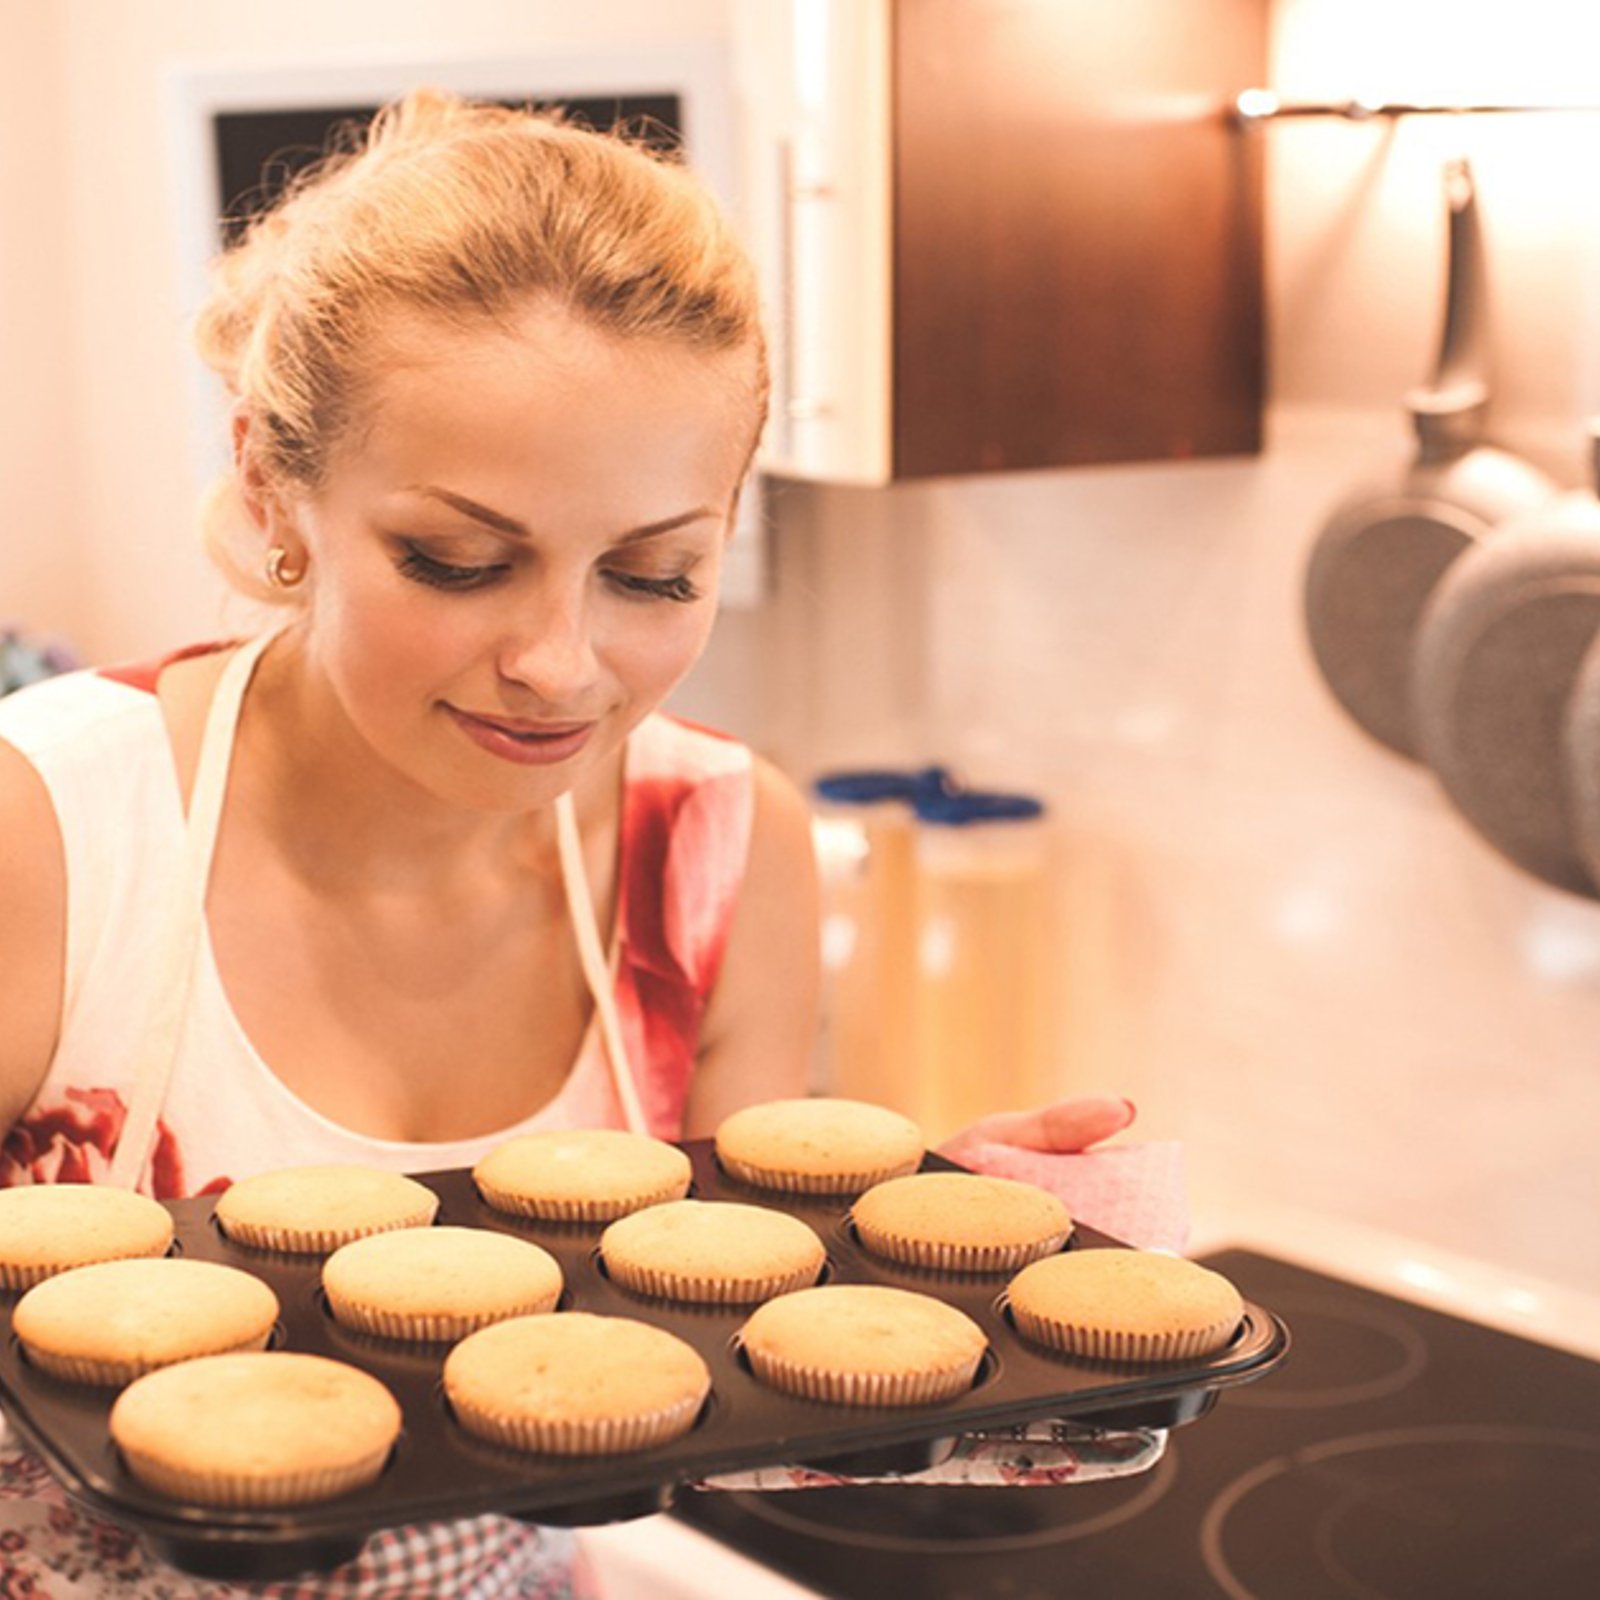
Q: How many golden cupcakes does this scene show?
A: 12